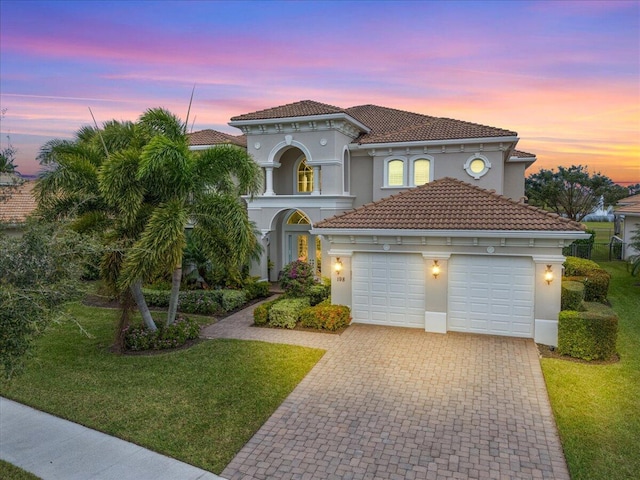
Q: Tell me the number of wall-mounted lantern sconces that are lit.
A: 3